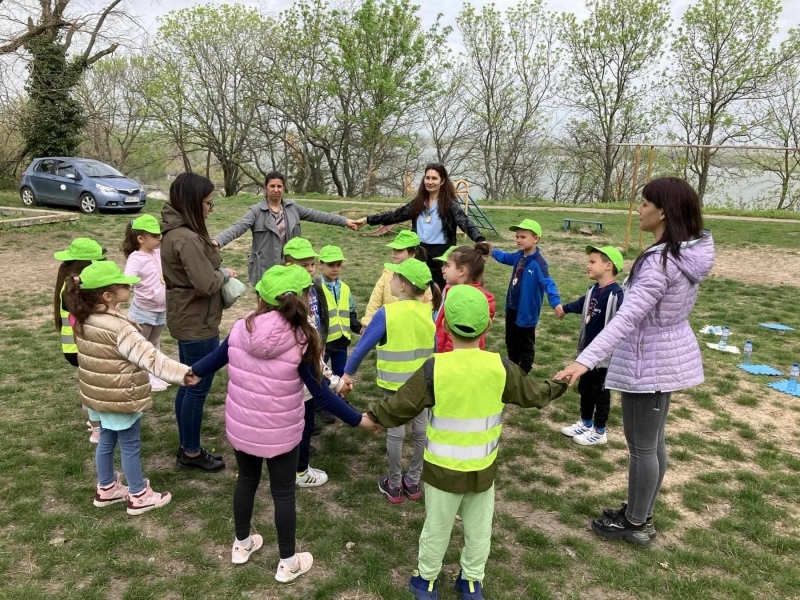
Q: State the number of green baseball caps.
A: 13